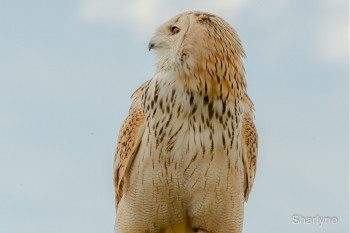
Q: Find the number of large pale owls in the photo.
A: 1